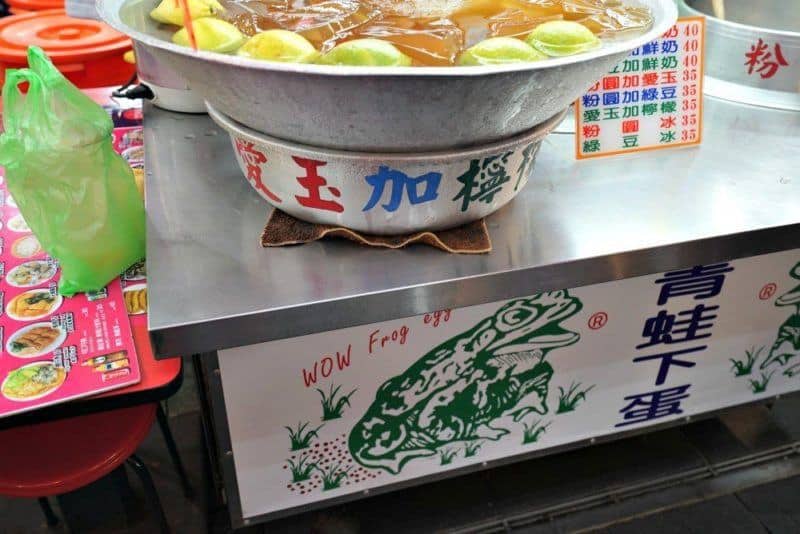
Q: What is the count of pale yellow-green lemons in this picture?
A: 6